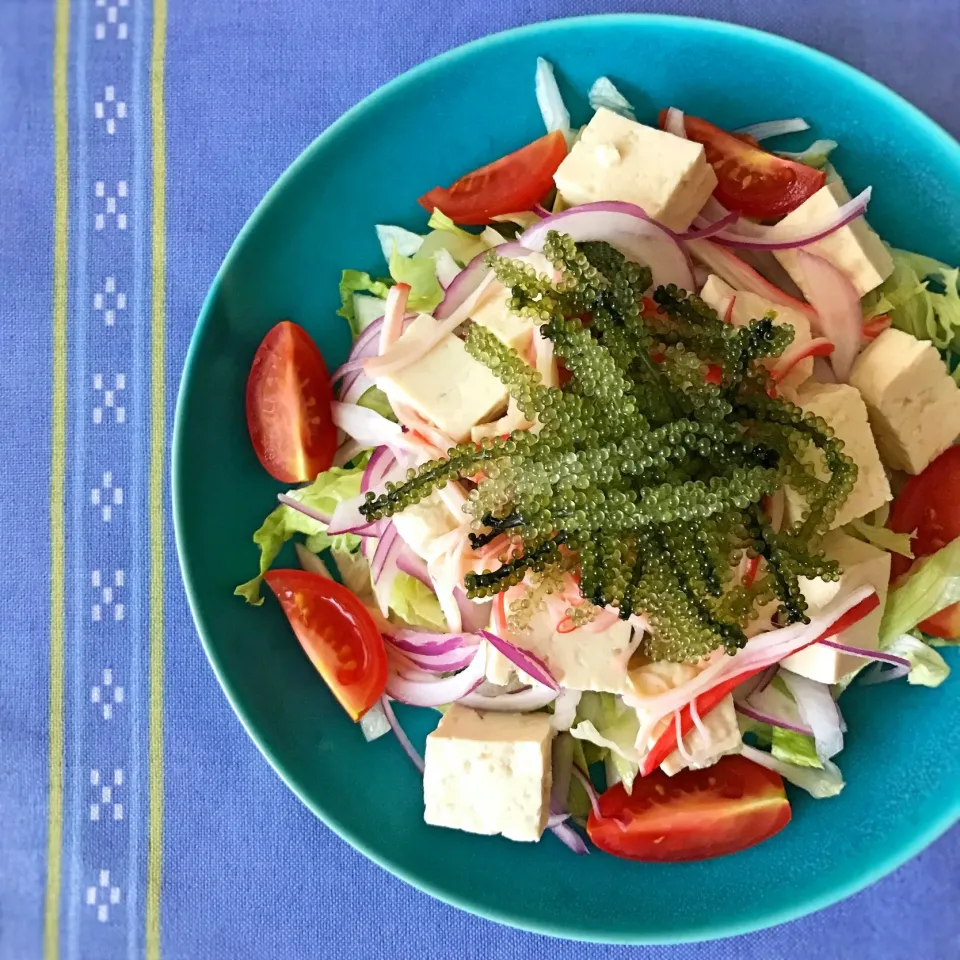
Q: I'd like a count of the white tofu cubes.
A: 12